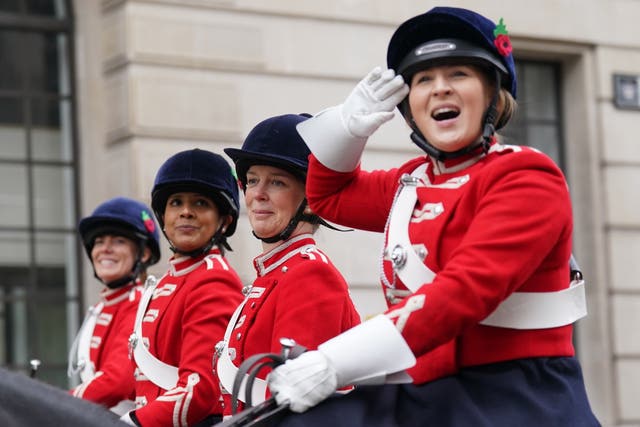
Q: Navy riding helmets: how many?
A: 4